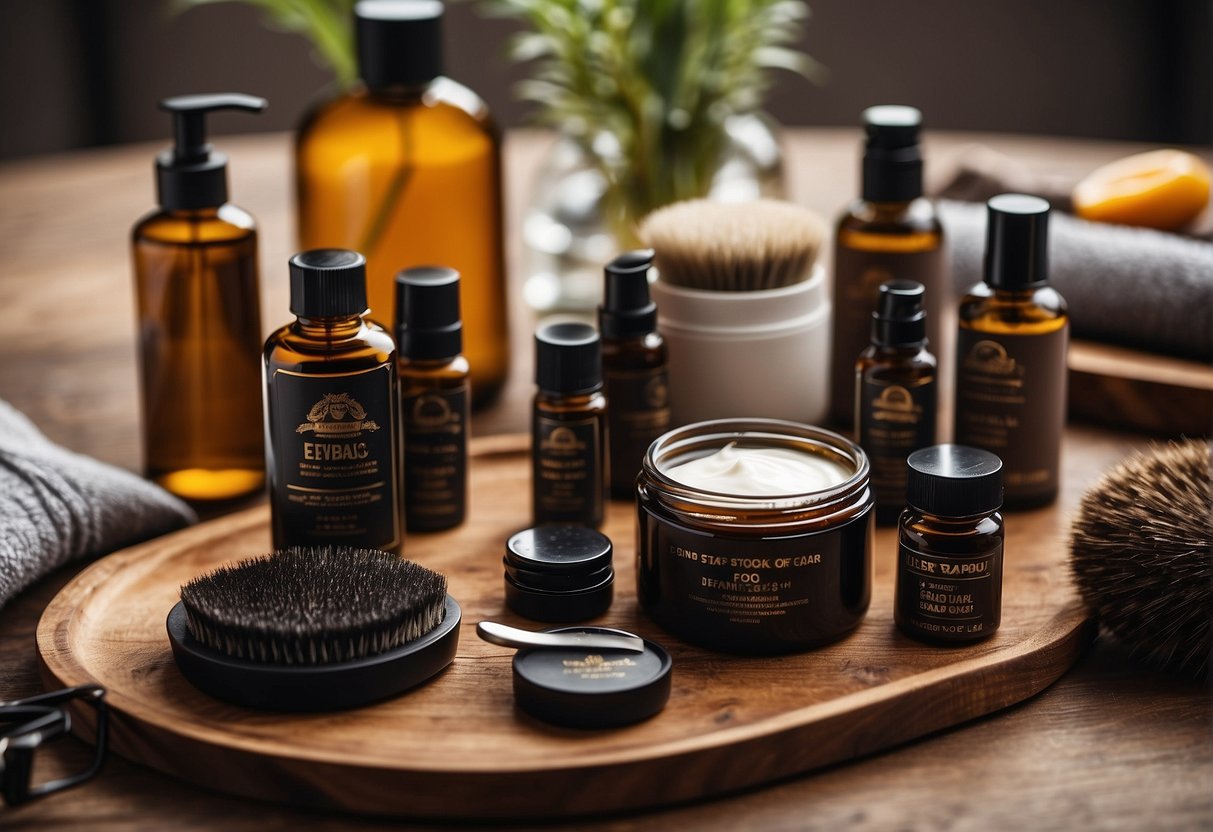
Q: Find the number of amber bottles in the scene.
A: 10